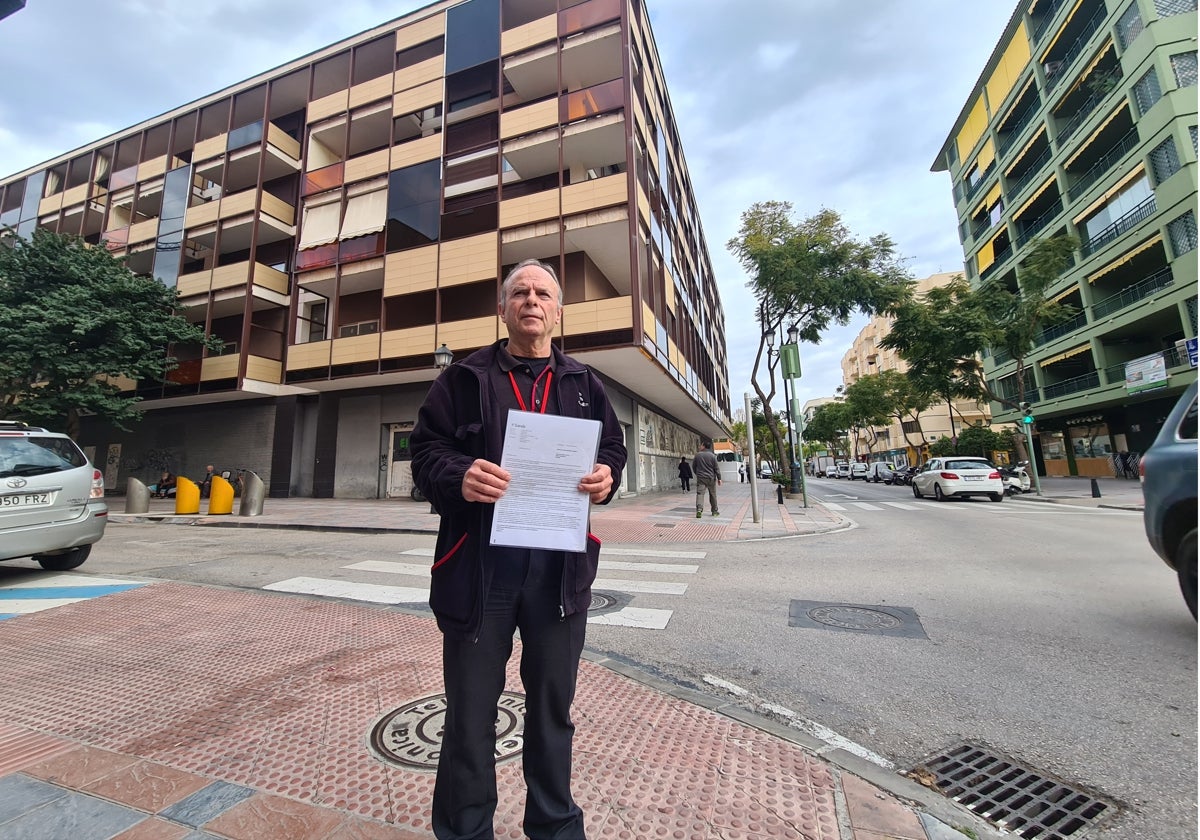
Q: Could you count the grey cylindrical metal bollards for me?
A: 2